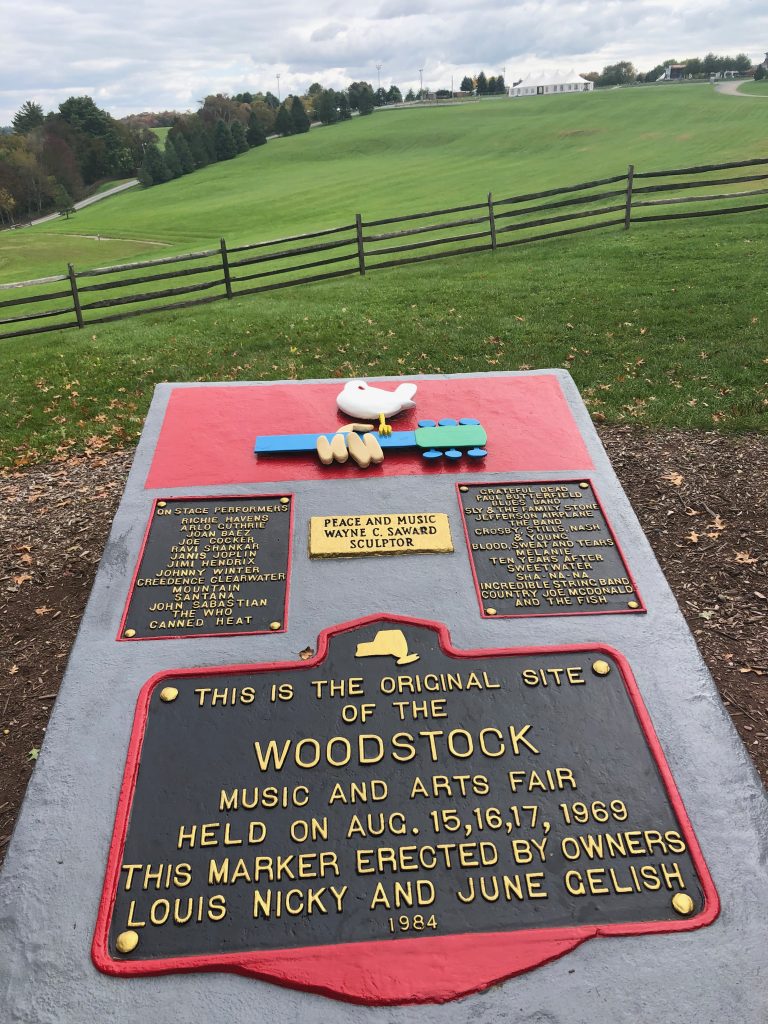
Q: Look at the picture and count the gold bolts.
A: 12